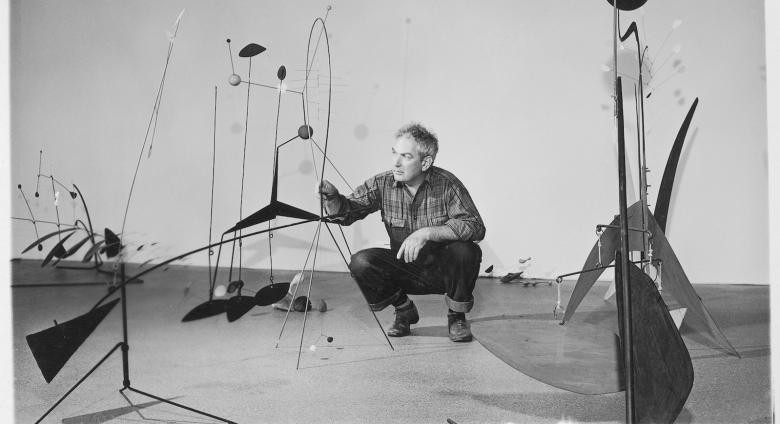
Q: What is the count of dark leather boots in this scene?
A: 2